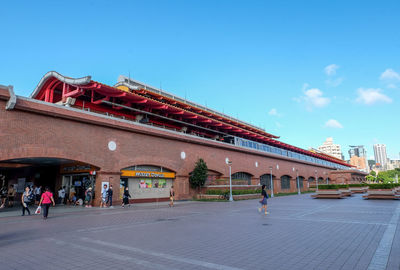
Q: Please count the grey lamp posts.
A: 5